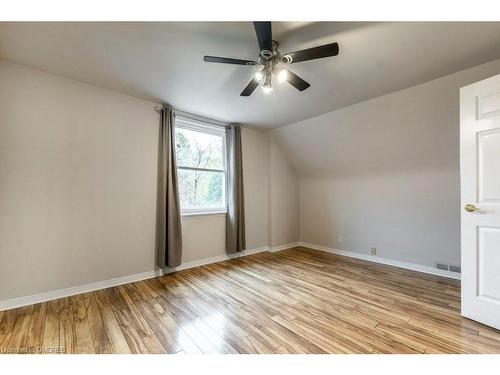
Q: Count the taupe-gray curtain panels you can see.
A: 2